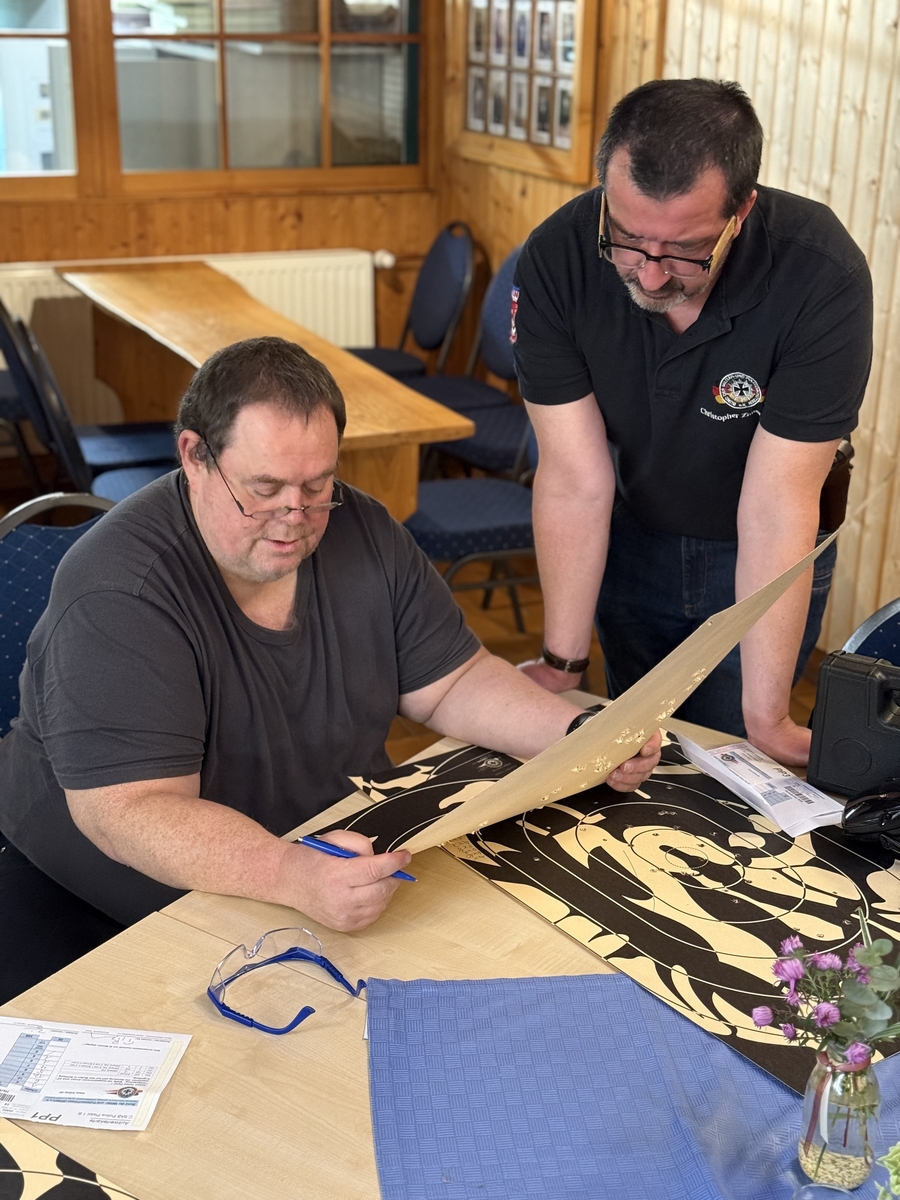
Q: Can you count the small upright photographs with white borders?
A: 10